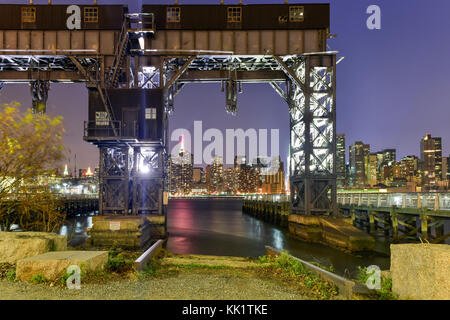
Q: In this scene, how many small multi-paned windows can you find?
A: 7